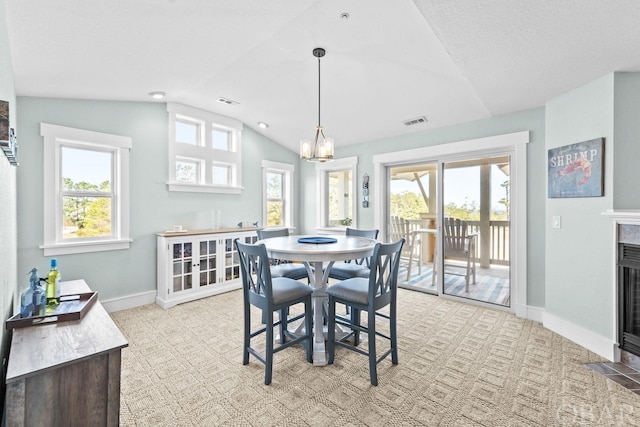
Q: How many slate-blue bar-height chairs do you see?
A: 4